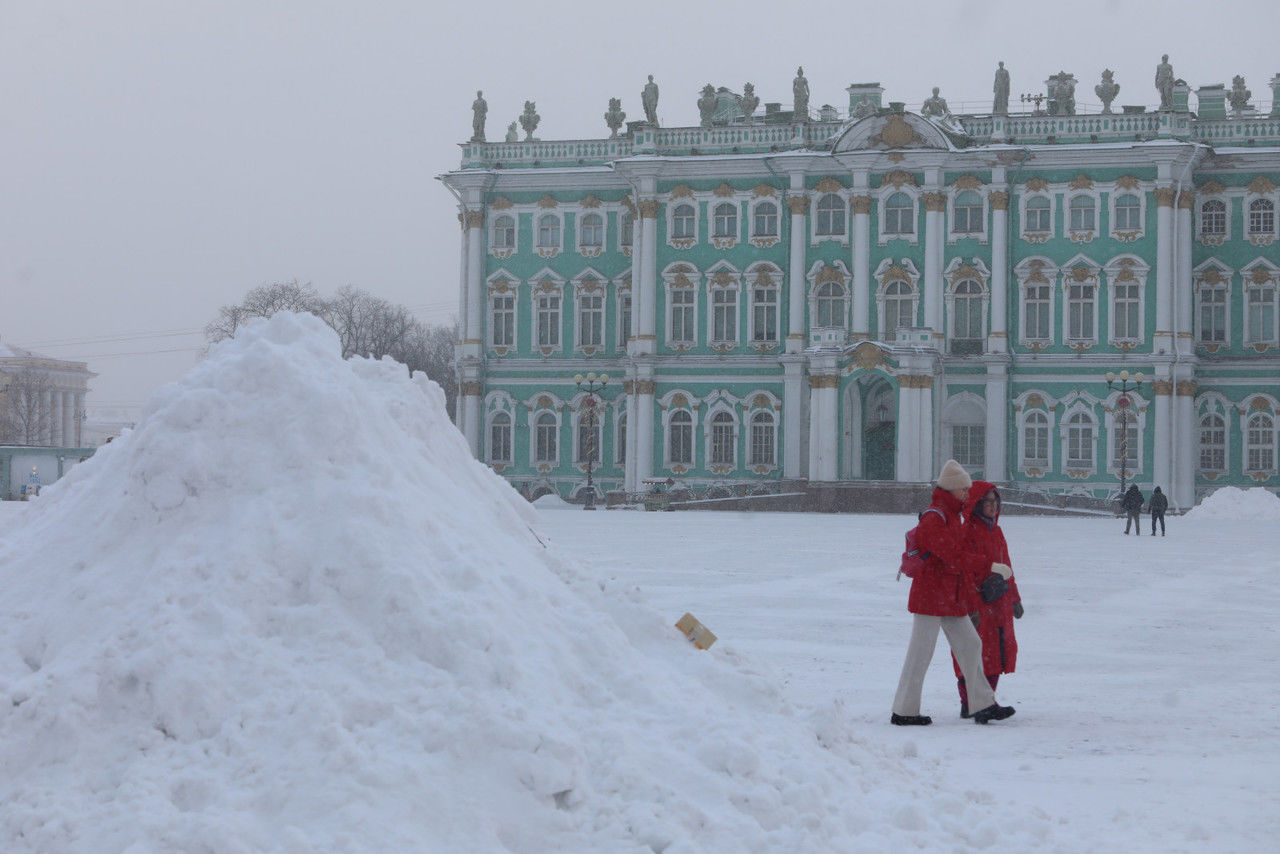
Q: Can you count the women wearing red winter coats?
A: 2